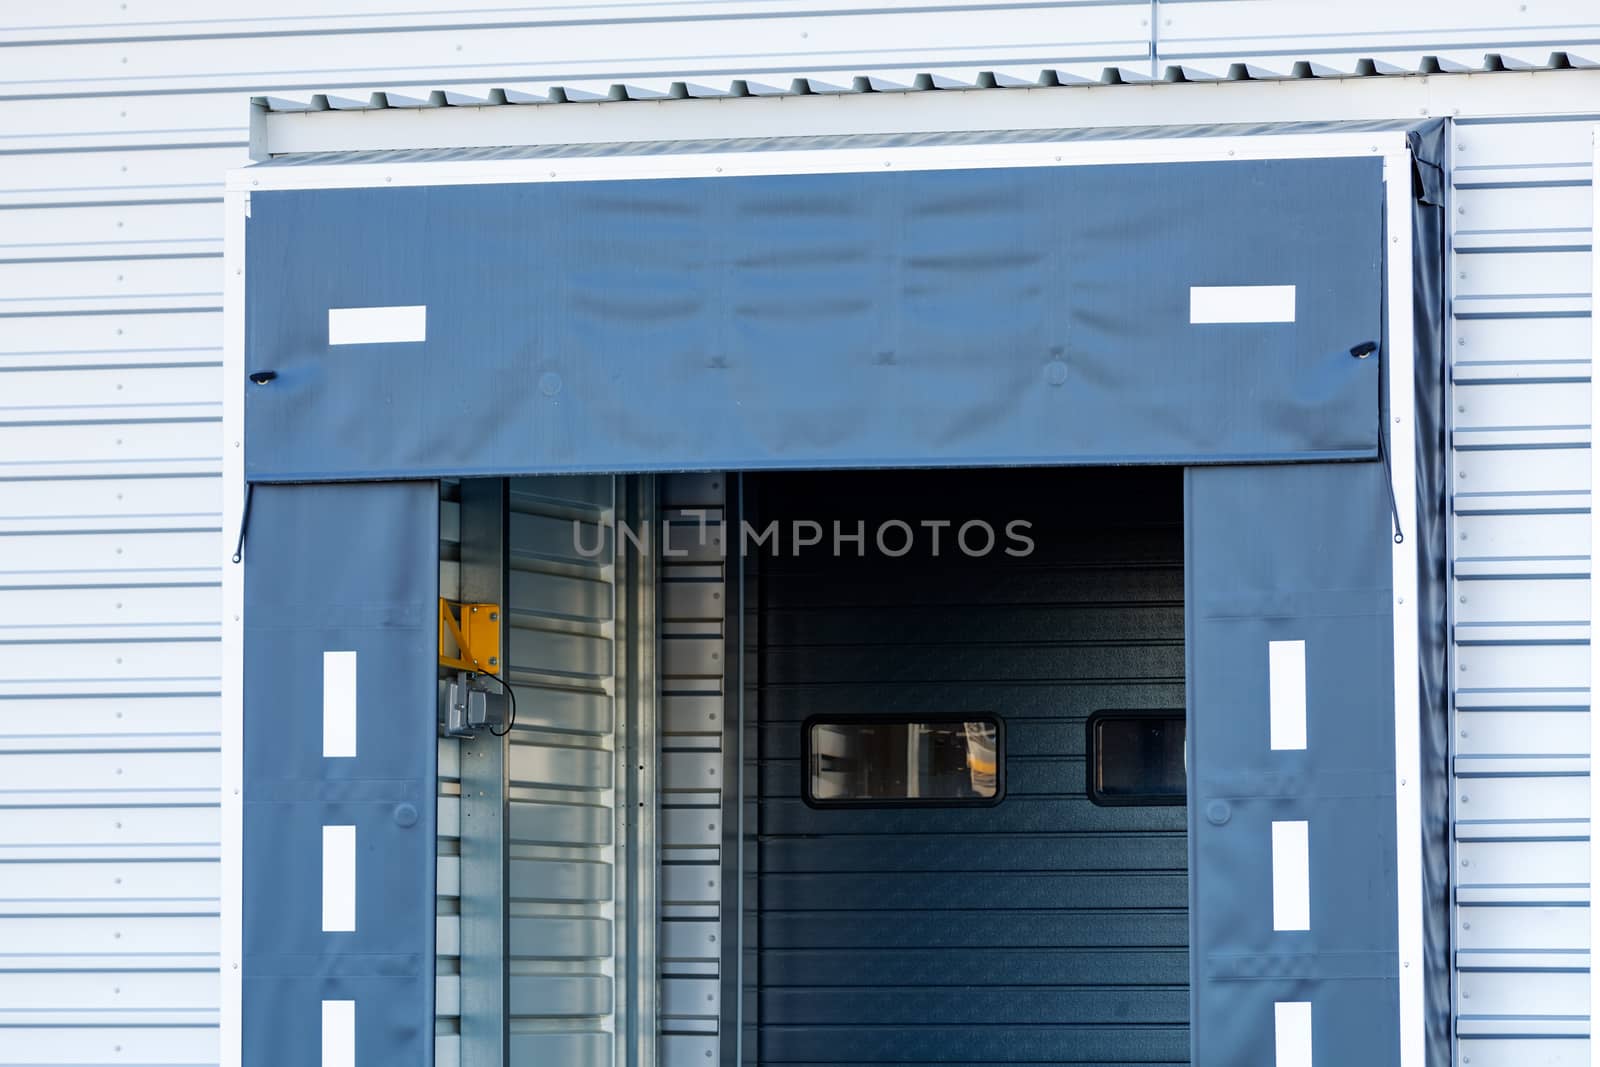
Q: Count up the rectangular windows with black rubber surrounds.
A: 2